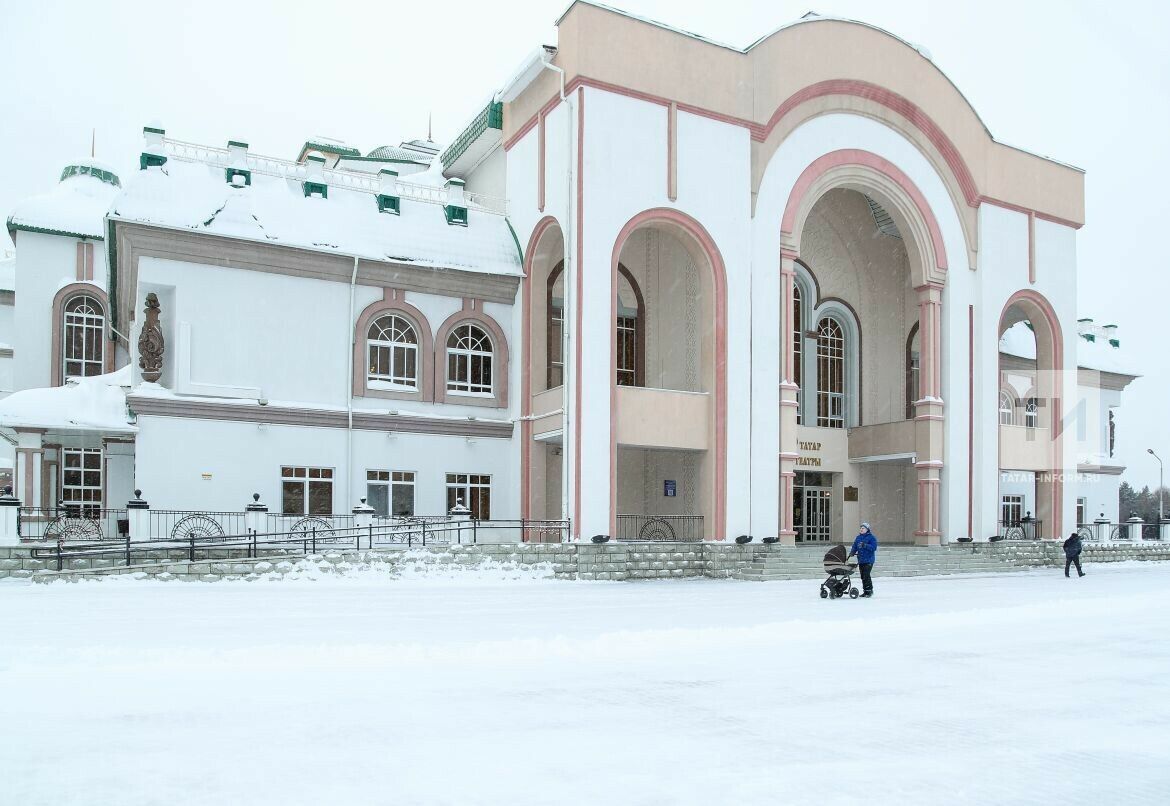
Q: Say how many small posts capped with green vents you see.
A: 7